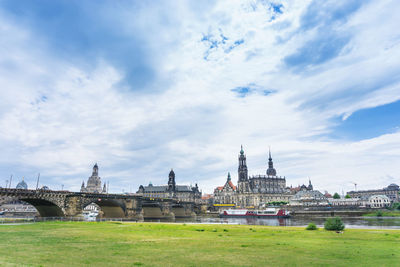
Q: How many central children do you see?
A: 0